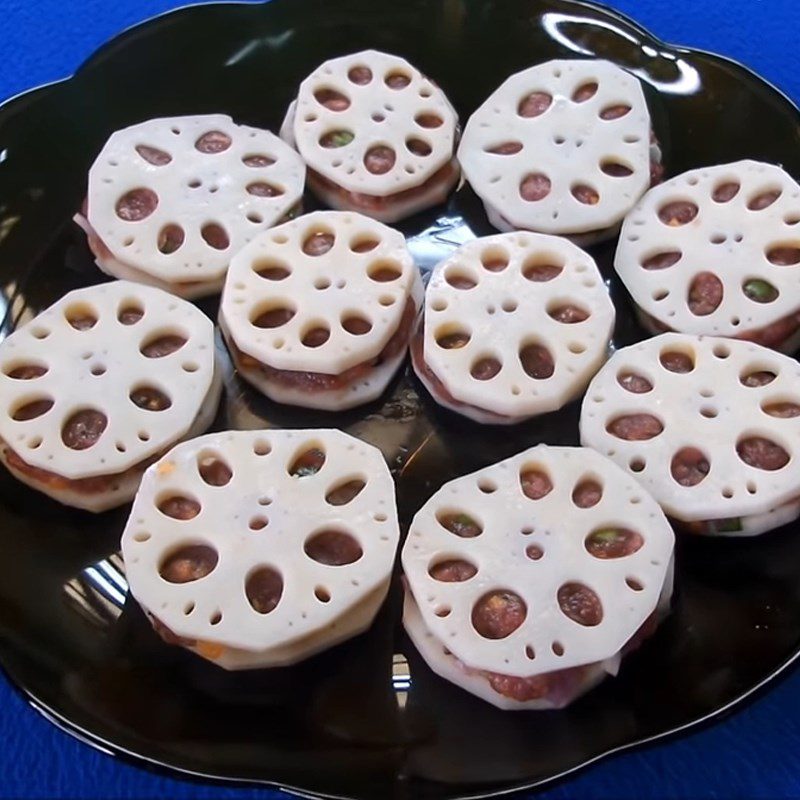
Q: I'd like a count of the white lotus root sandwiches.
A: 10